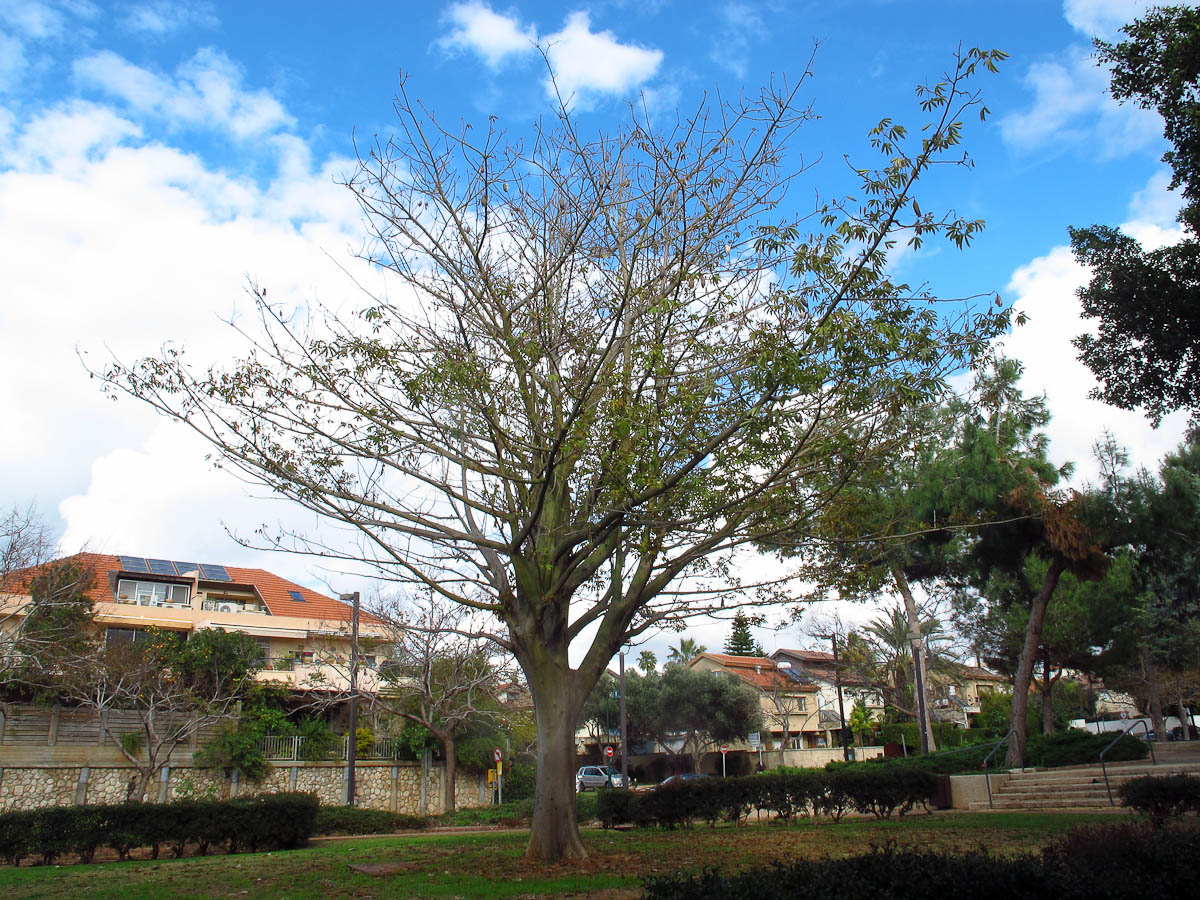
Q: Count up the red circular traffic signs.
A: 3